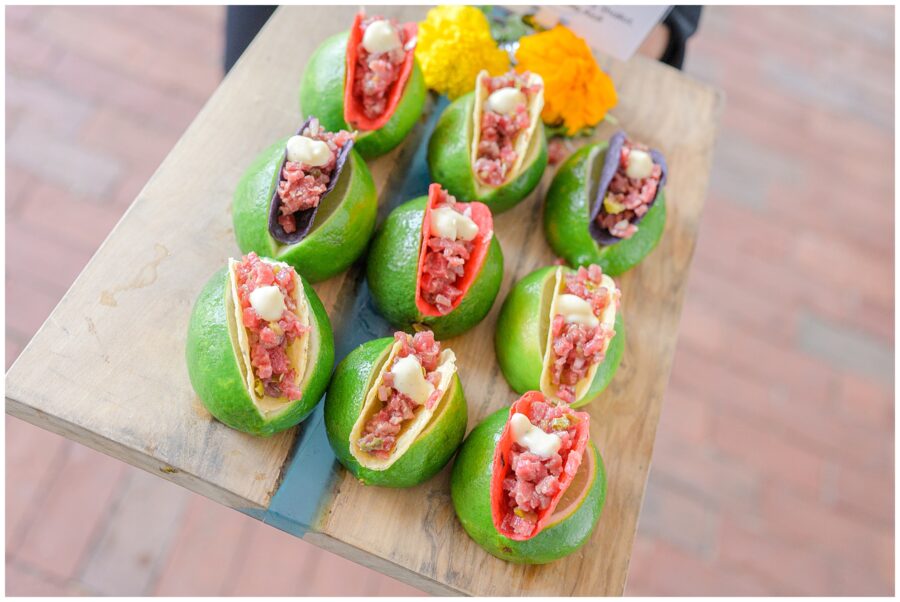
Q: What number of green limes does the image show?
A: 9